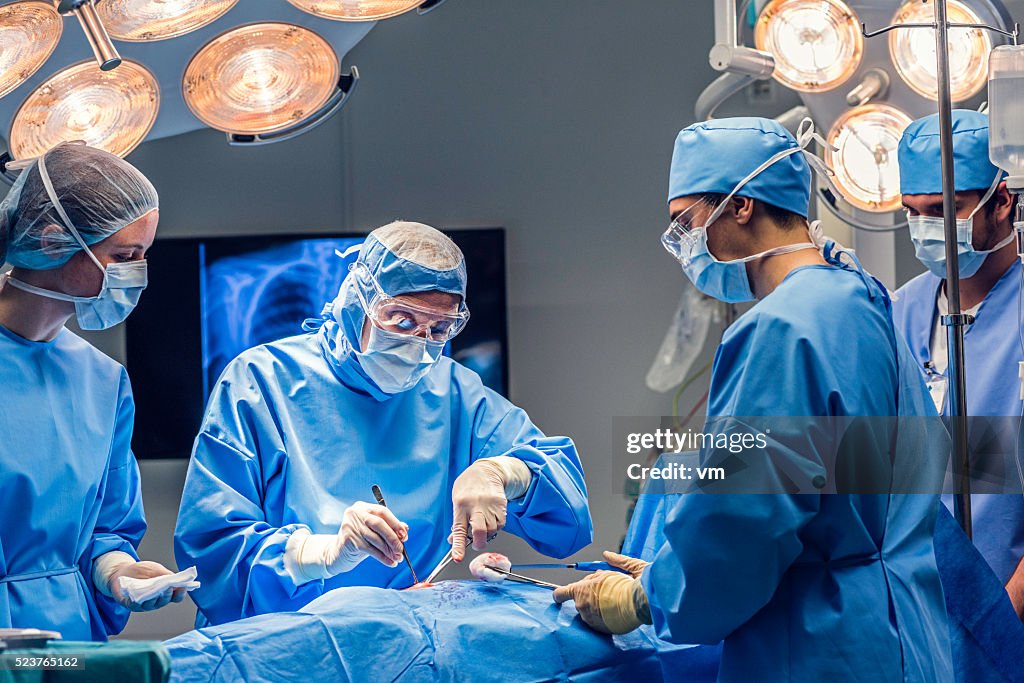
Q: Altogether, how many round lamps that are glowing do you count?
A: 8